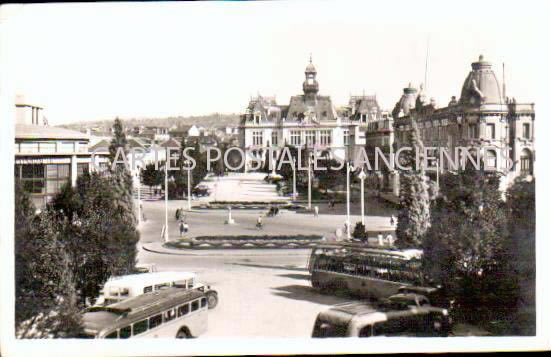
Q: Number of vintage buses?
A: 4